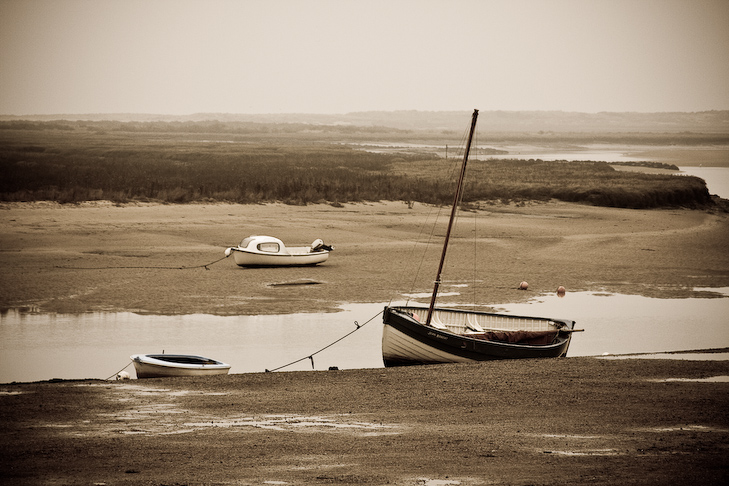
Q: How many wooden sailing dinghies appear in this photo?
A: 1